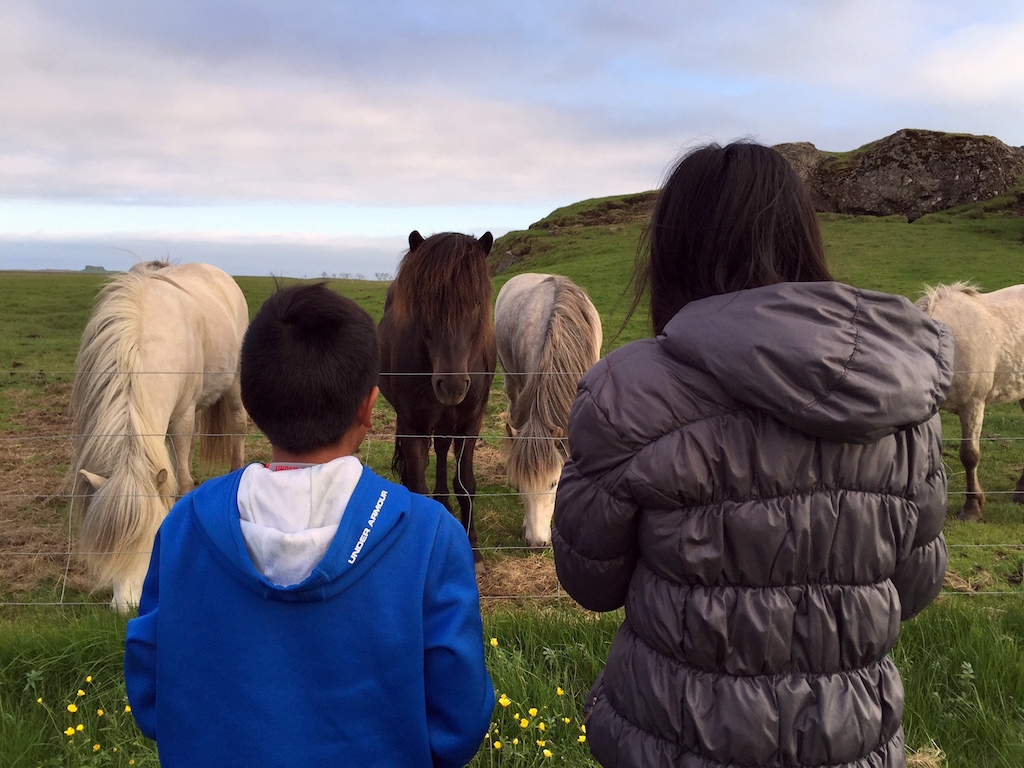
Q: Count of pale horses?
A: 3